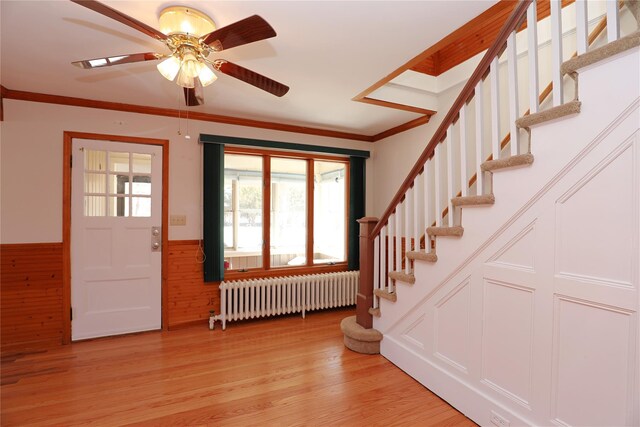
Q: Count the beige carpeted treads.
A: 10